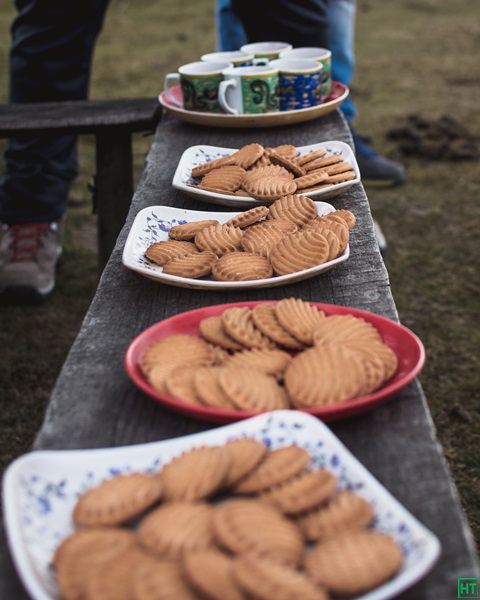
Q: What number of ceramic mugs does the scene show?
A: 6